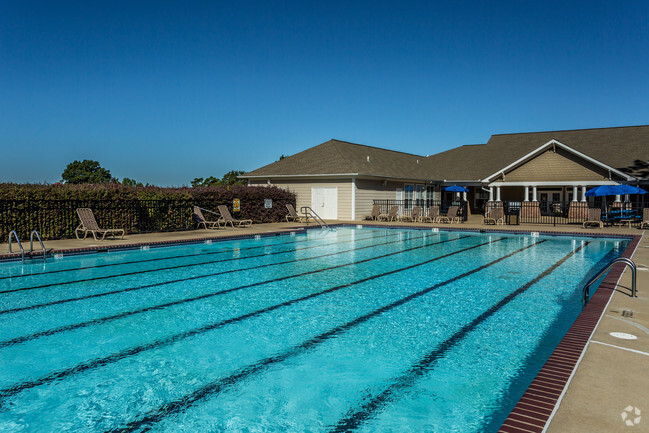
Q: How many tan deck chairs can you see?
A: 12